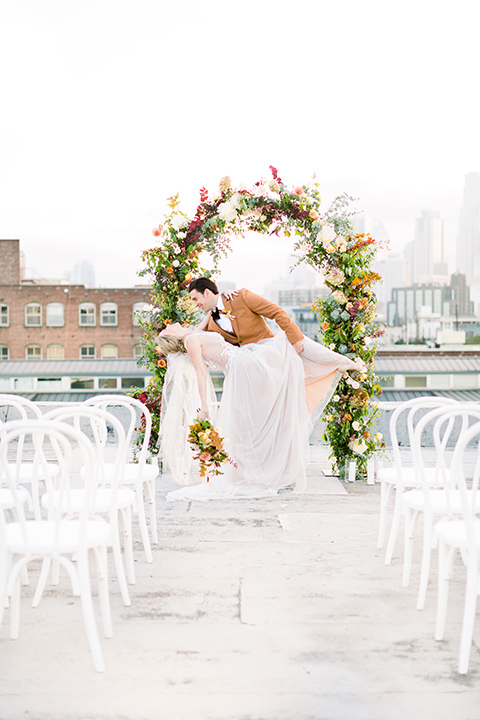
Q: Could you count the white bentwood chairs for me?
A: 8